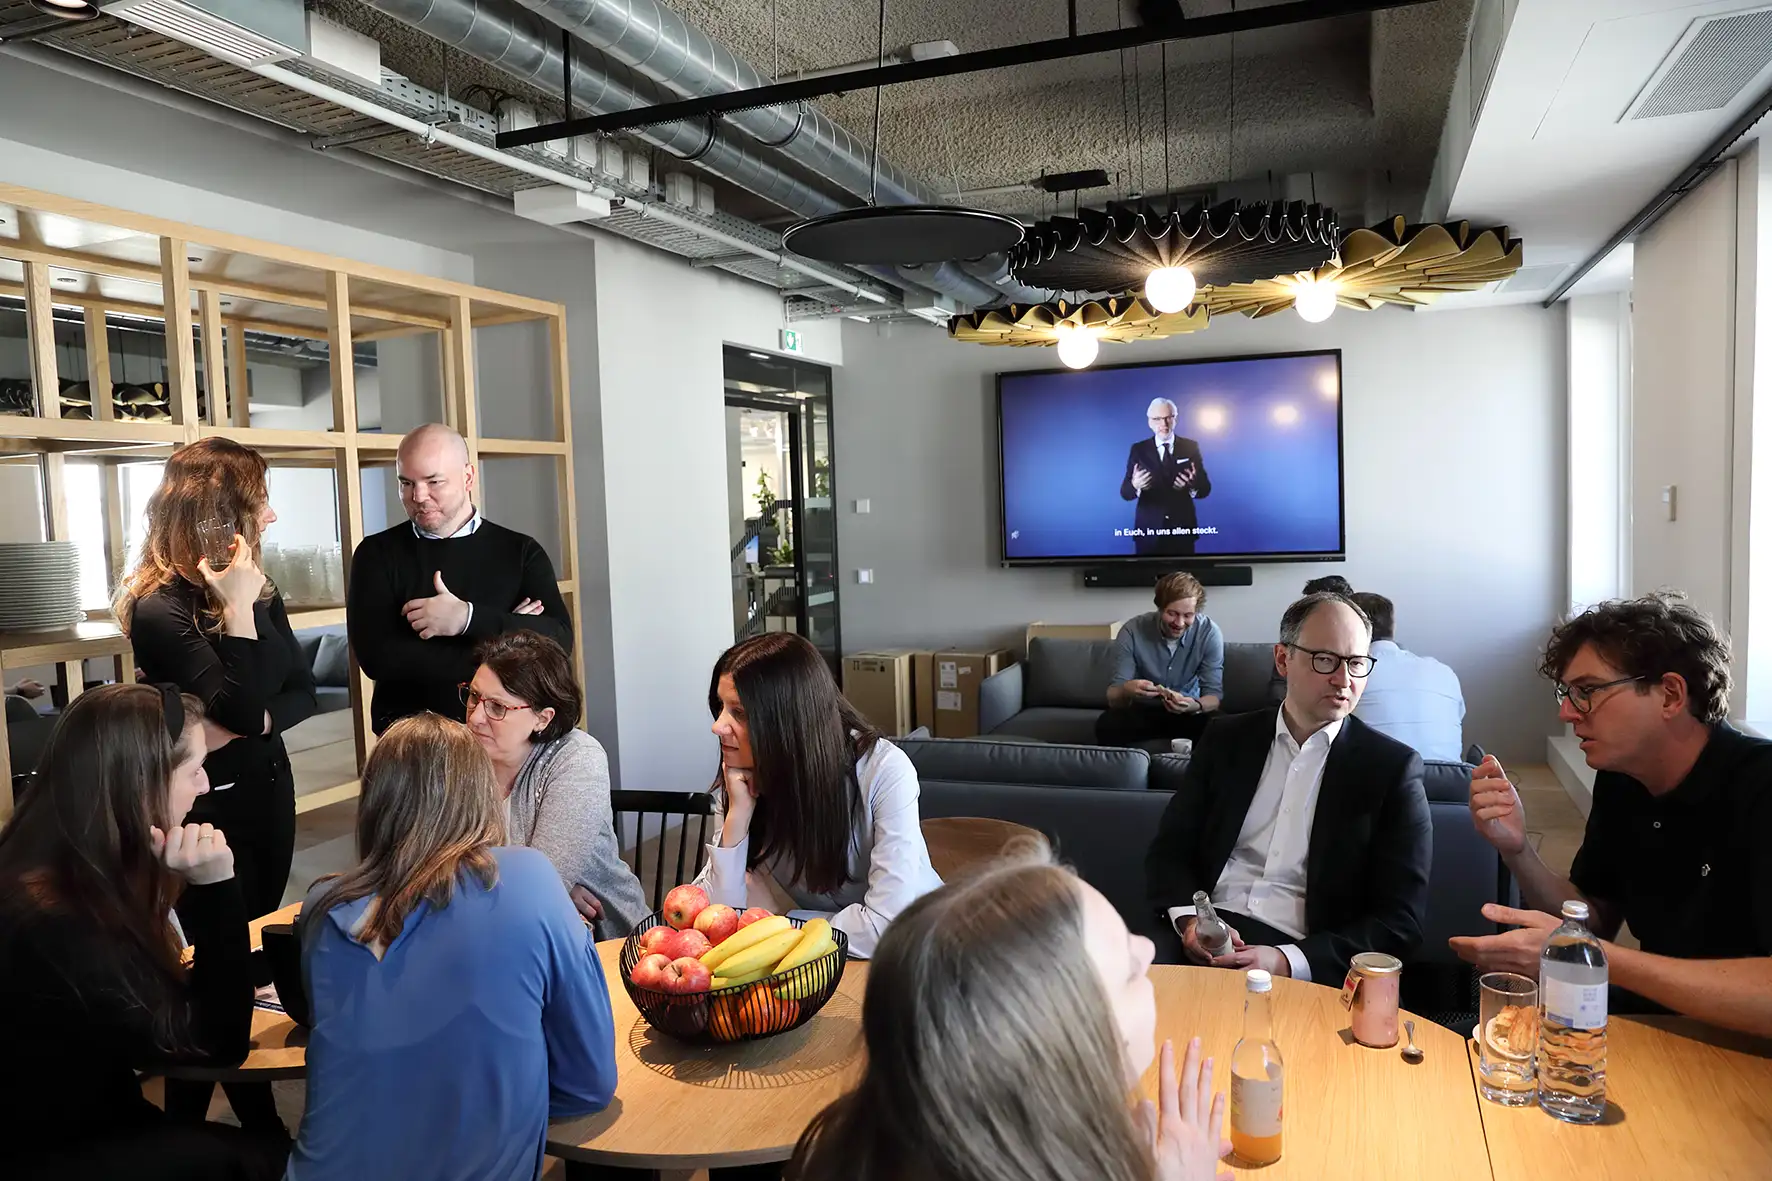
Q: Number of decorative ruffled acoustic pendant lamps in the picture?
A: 3